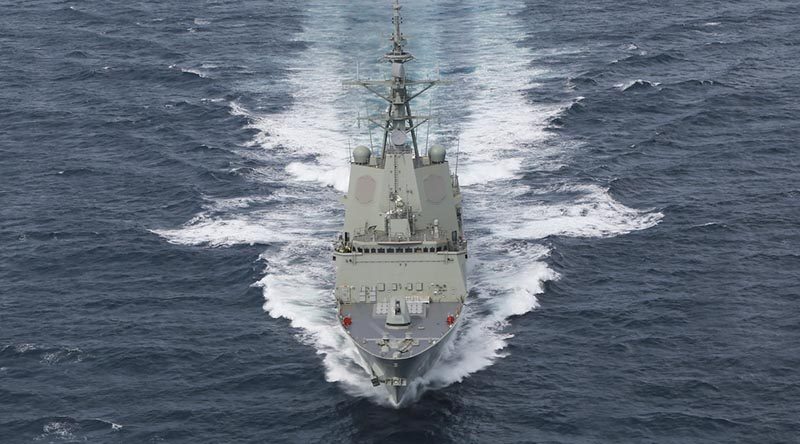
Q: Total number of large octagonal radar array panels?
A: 2